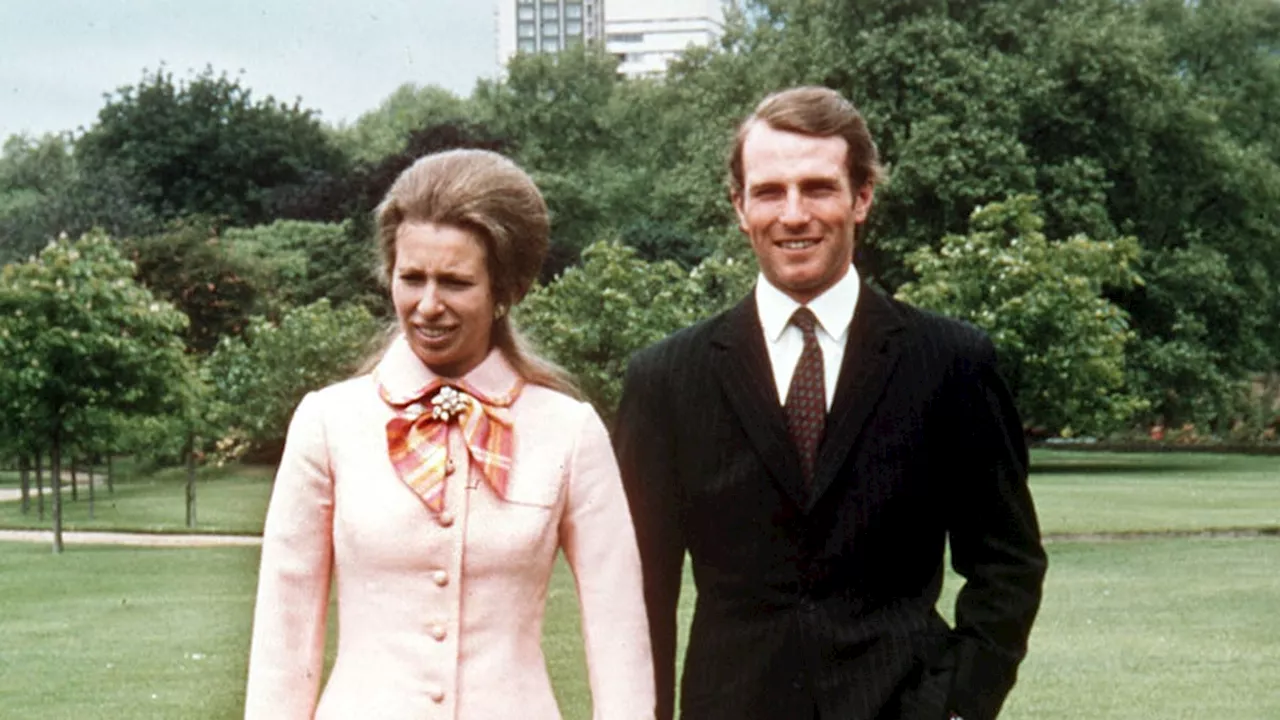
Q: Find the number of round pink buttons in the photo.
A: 5